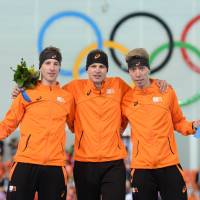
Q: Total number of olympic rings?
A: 5